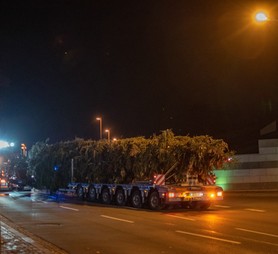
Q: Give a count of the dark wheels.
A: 6